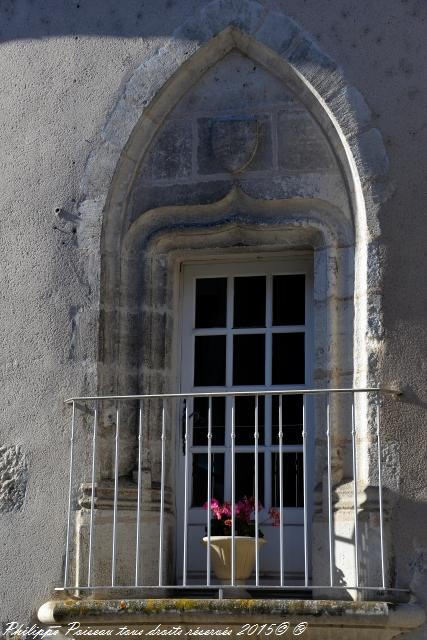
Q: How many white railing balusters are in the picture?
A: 14